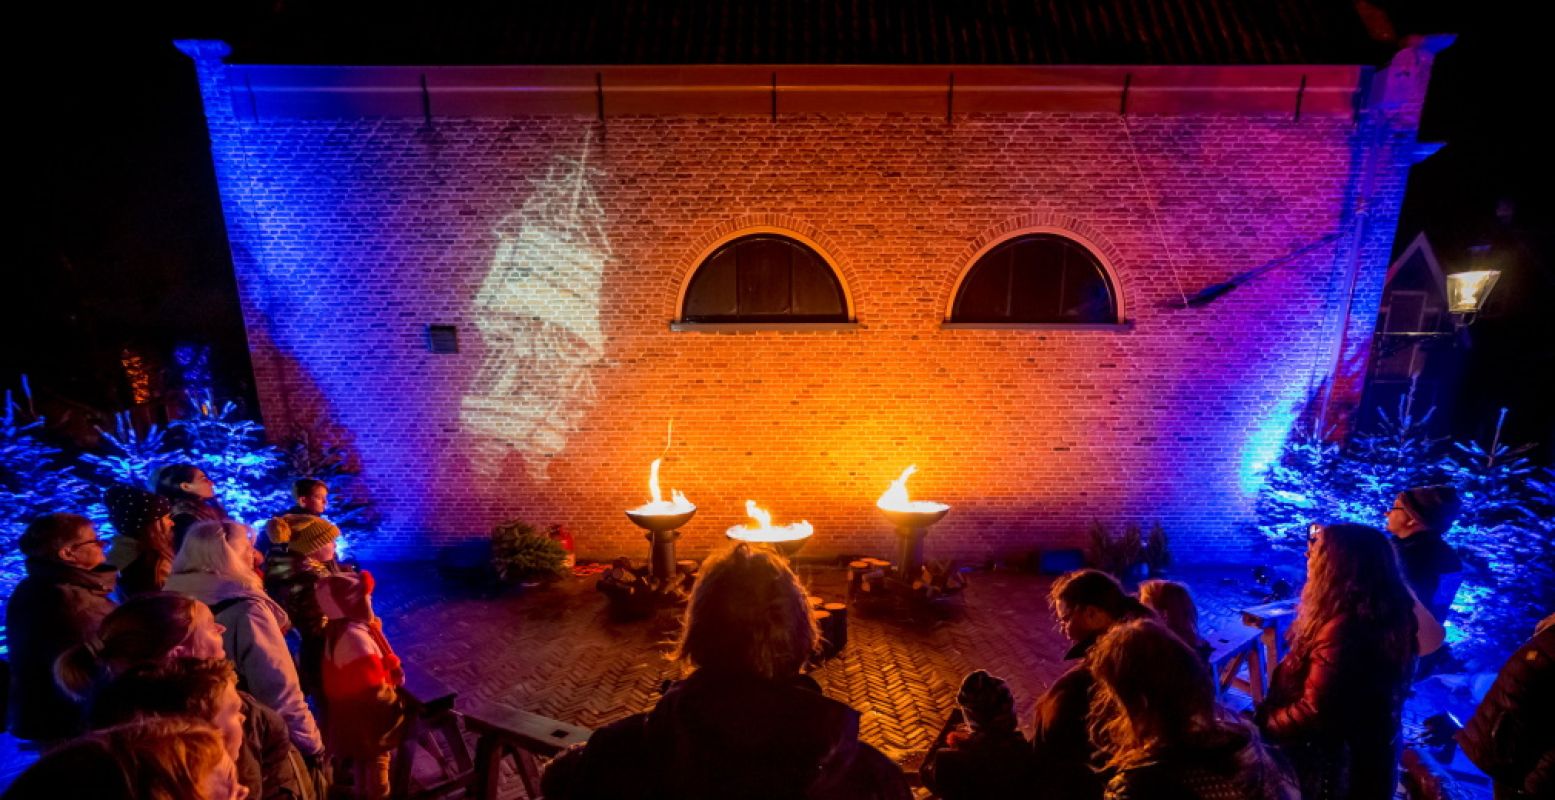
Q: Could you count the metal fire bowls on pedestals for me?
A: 3